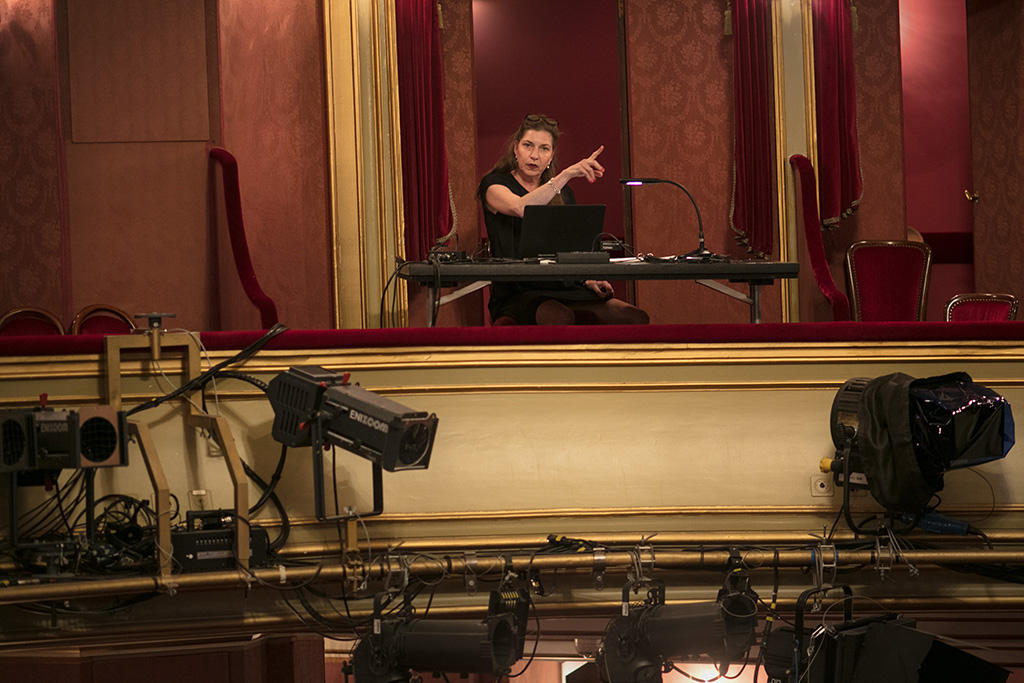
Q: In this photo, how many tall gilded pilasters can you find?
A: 2